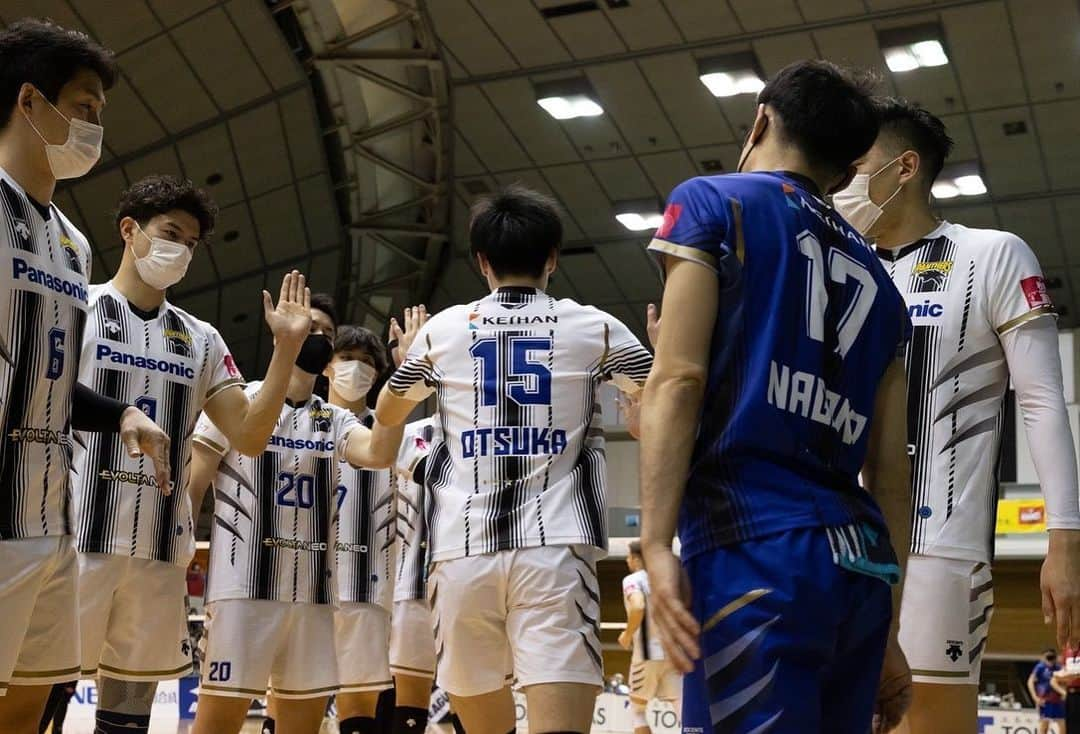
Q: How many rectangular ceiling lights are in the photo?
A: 5